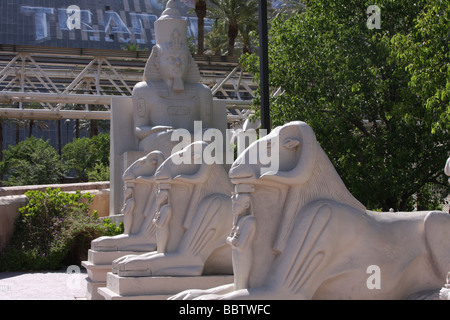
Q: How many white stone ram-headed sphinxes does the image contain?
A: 3